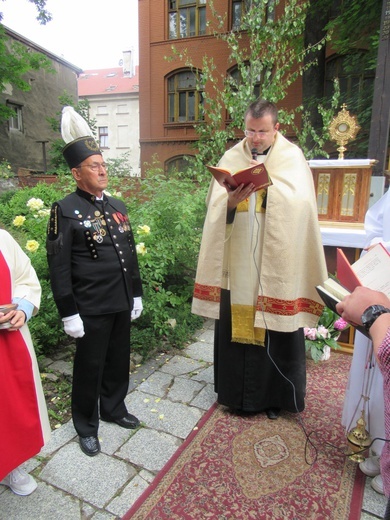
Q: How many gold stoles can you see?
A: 1